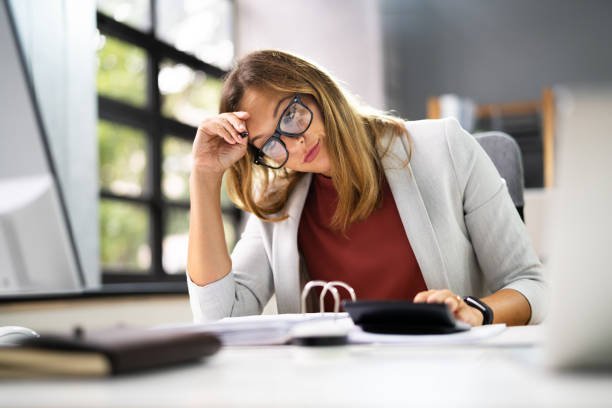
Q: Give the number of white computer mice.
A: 1